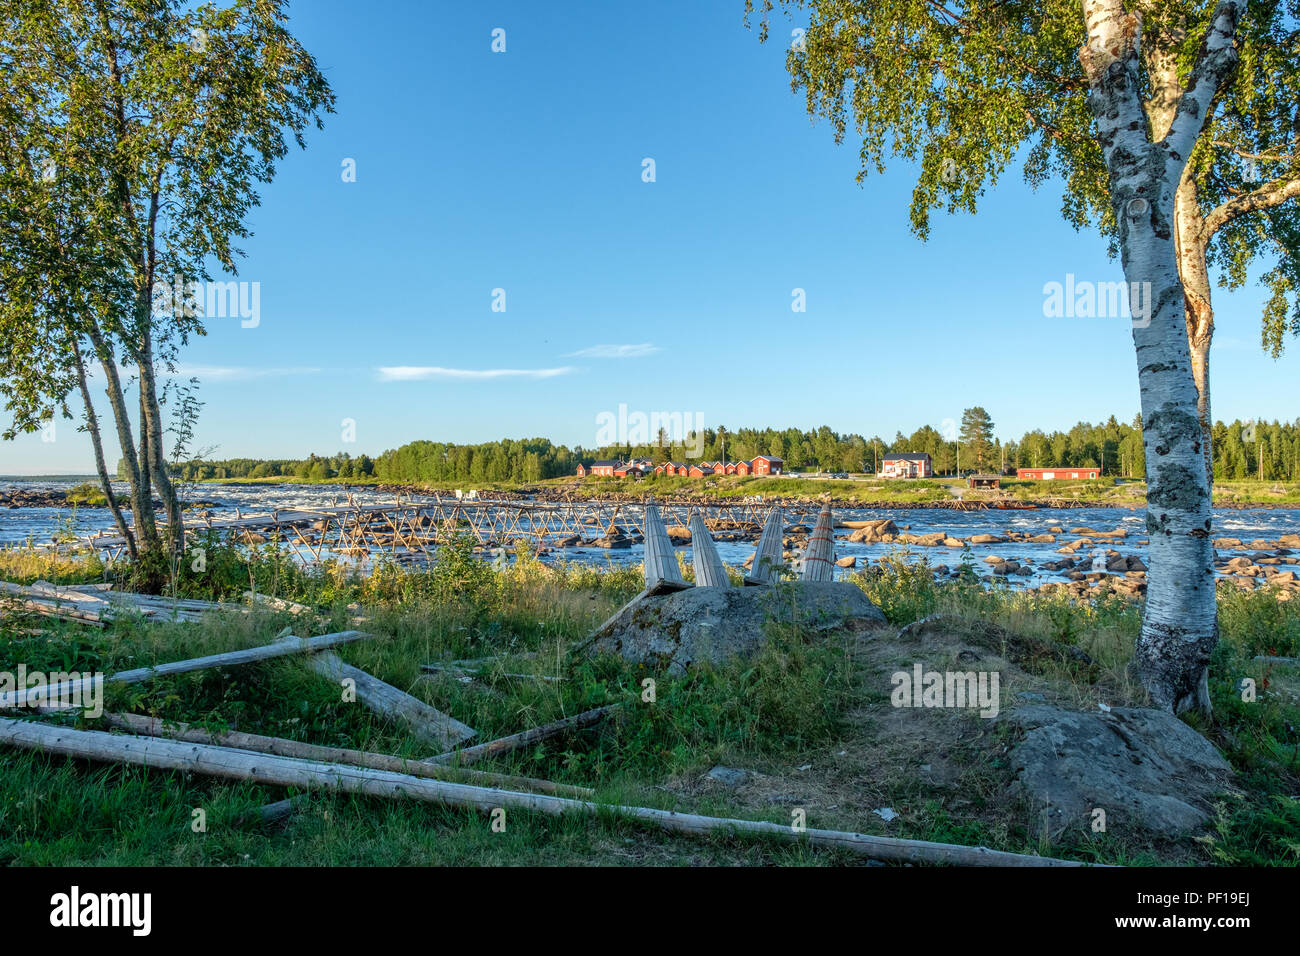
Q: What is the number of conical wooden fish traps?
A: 4